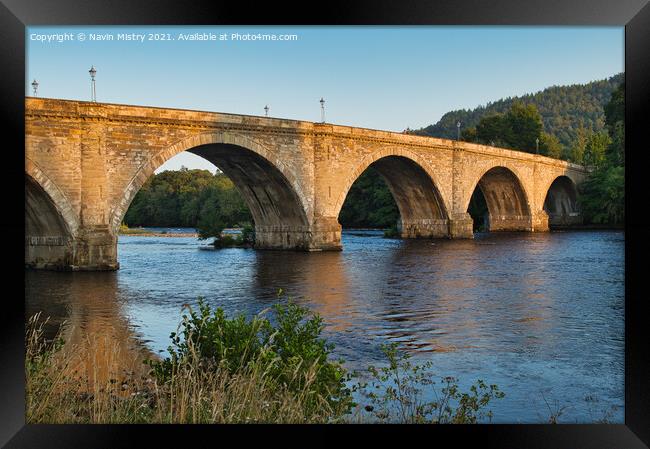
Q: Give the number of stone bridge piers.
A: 4